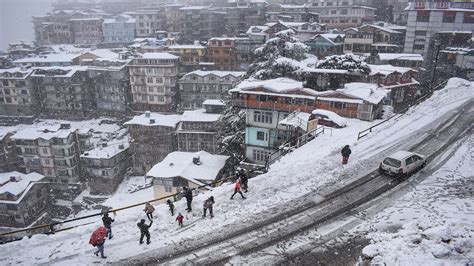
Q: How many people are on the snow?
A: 11